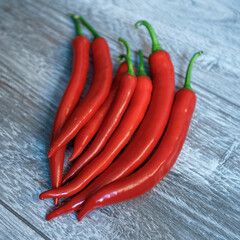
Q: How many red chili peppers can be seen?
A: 7